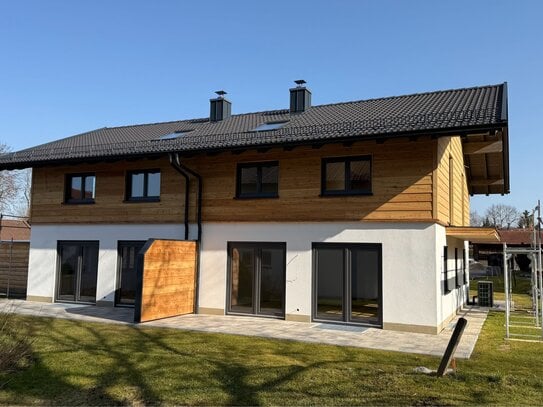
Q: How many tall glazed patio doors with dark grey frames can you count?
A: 4